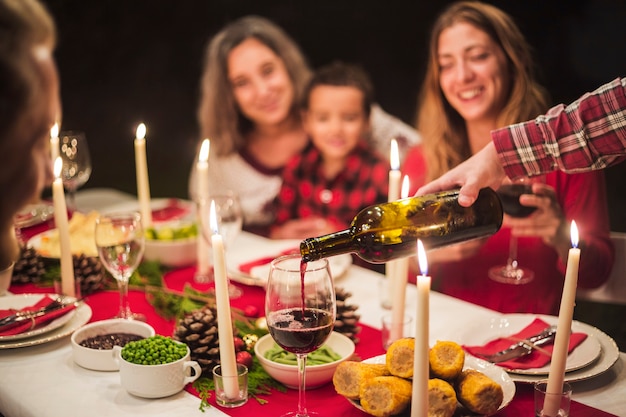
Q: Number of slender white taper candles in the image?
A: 9